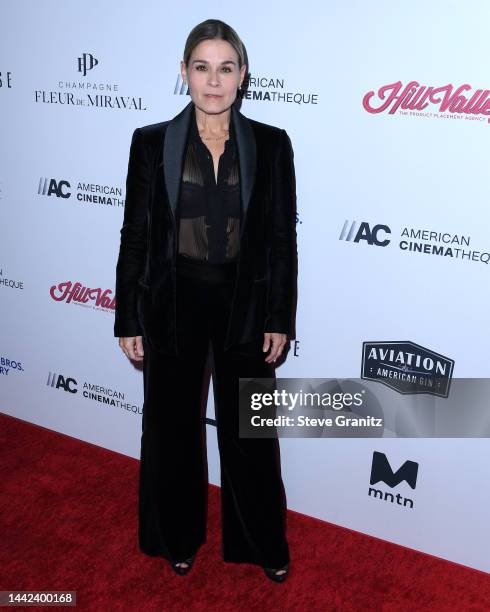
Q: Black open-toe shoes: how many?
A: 2